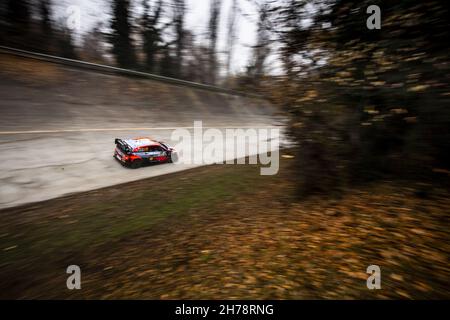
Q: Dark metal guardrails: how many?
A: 1